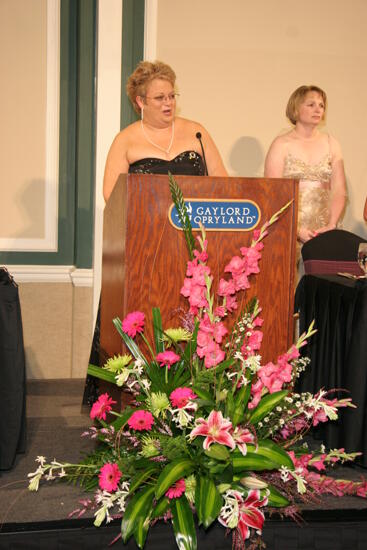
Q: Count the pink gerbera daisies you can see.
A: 7